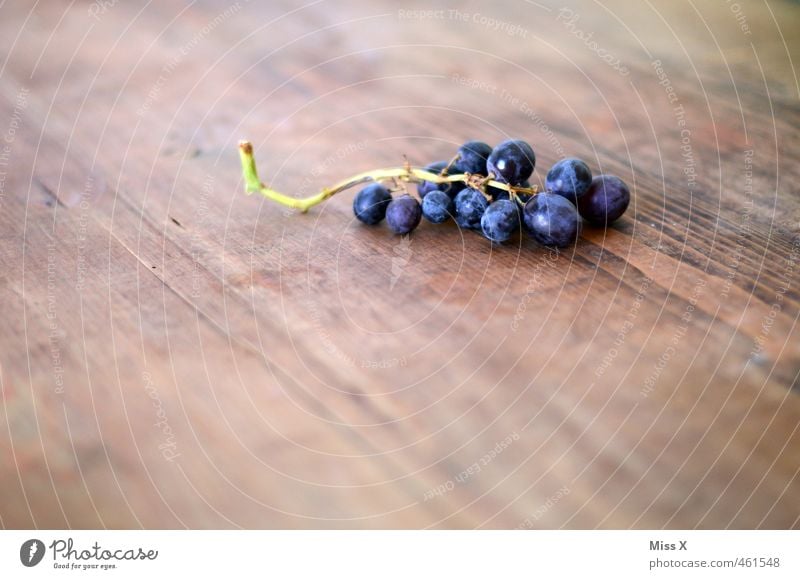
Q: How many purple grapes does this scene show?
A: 12